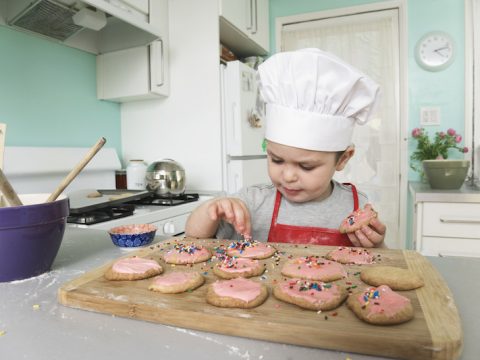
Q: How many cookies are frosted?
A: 11